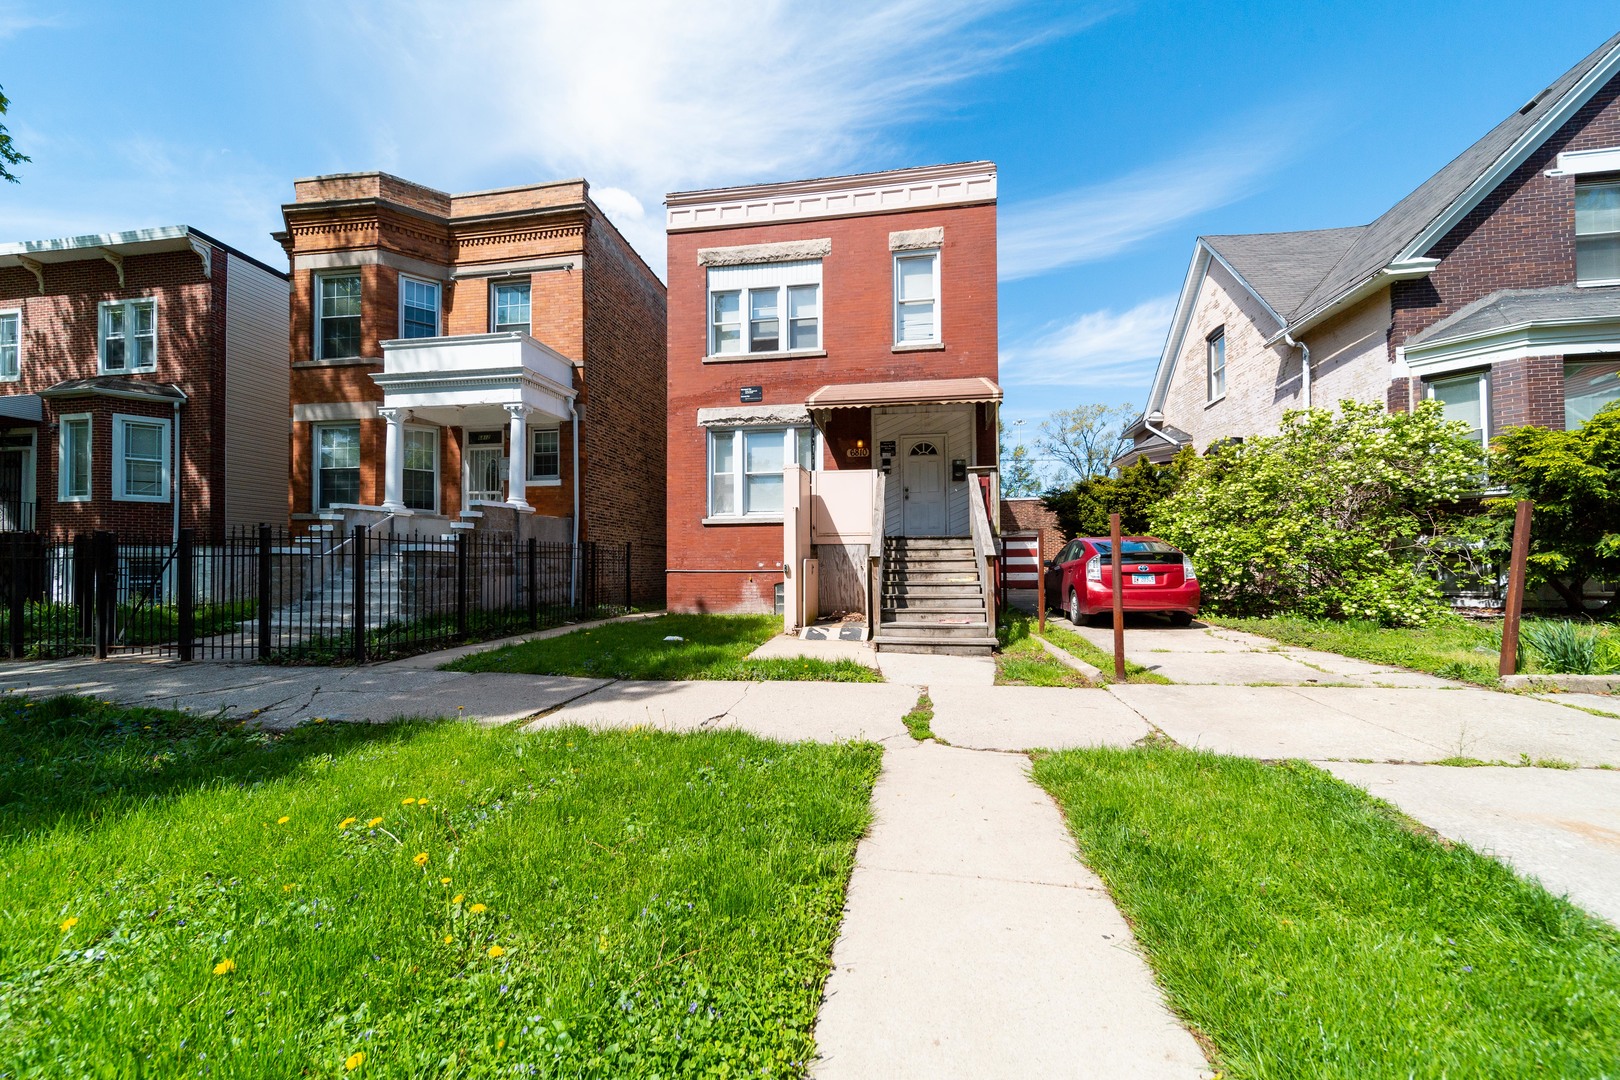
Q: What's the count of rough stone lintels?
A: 3